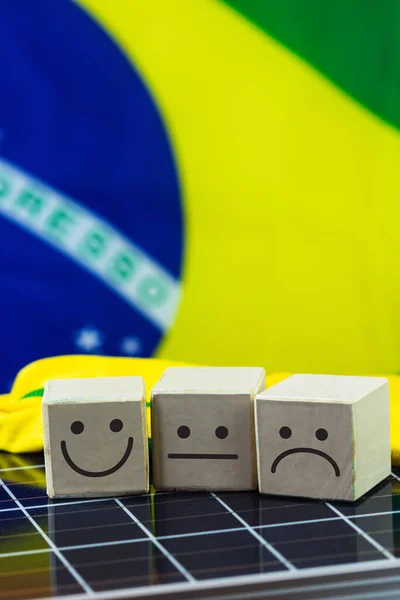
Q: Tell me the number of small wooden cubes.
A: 3